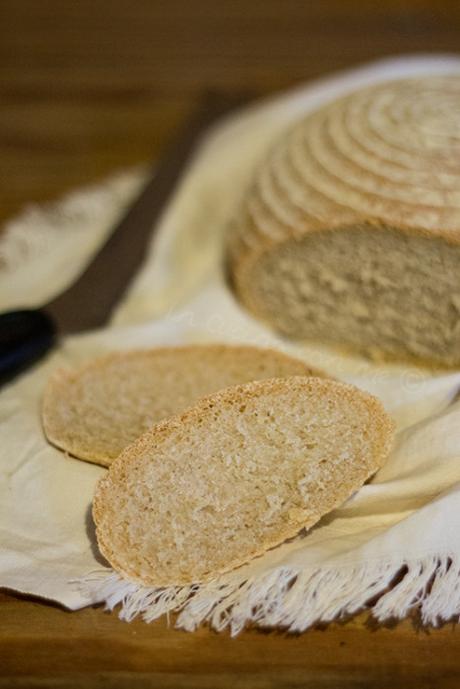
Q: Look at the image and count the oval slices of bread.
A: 2